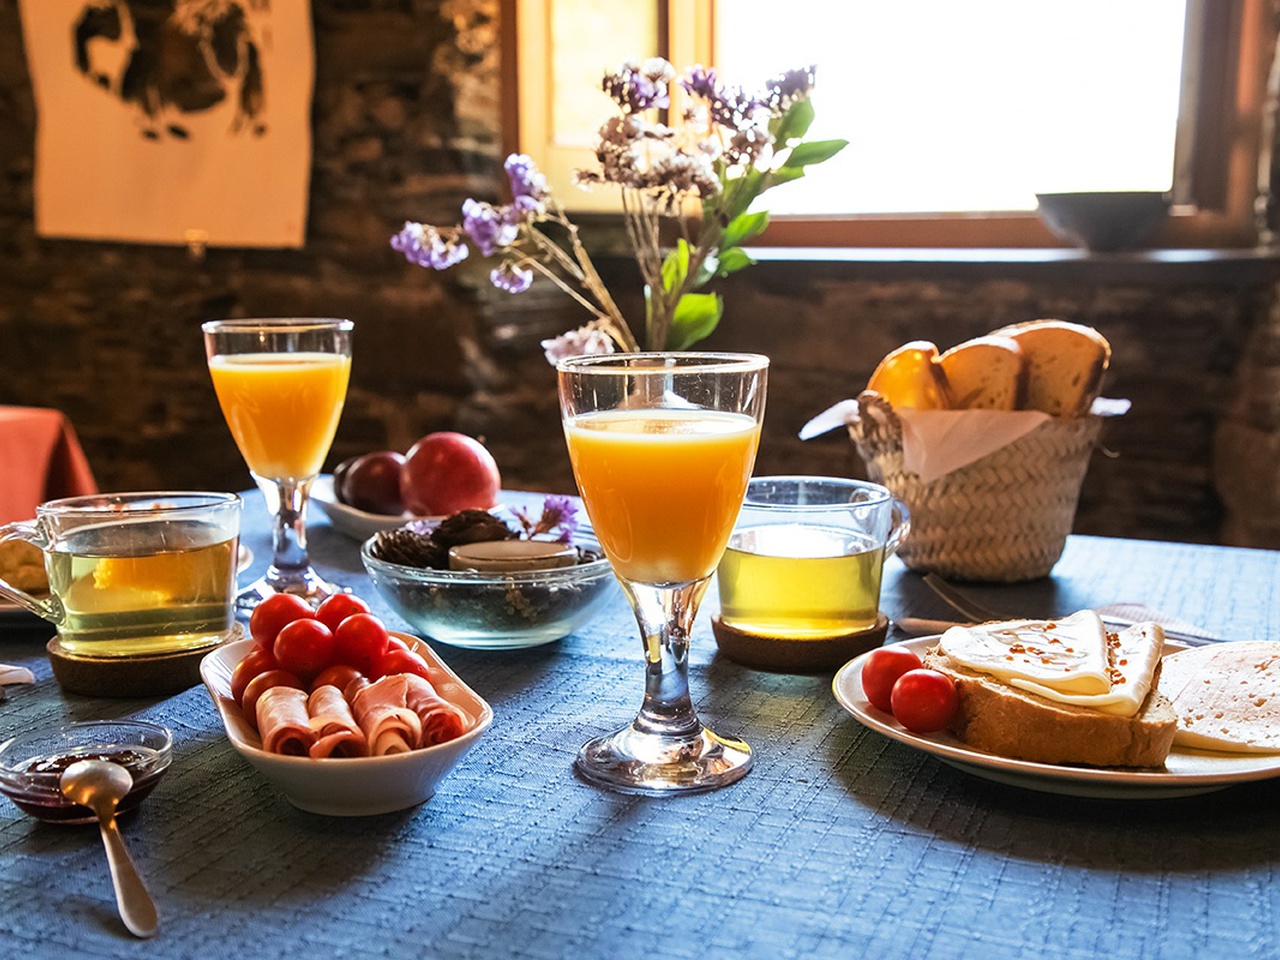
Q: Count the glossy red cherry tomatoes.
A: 11